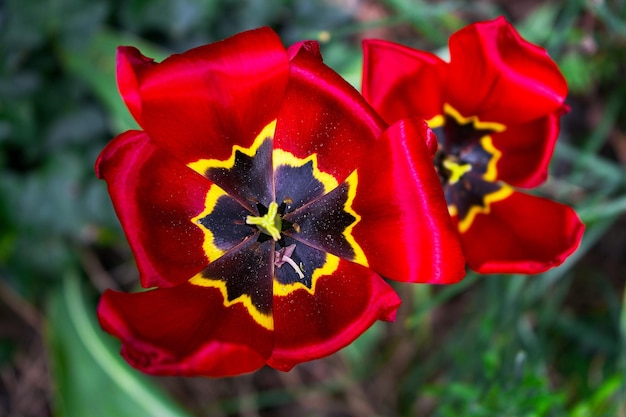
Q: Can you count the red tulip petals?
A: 10